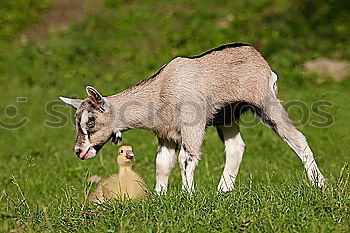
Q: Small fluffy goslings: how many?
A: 1